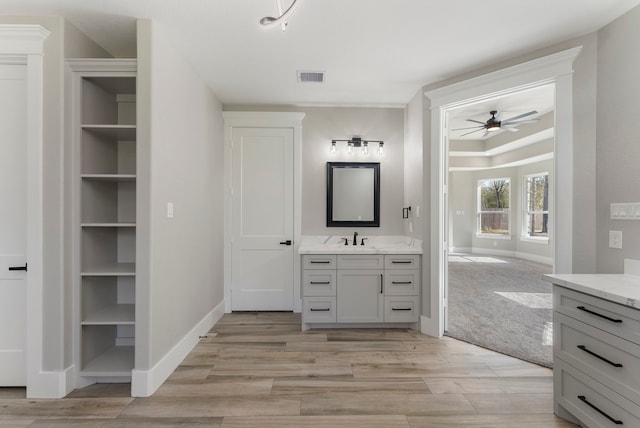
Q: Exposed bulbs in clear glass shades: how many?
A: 4